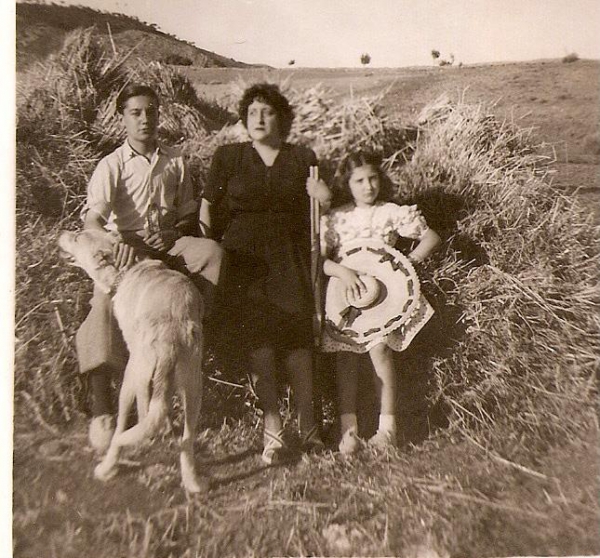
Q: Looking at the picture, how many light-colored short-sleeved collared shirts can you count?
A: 1